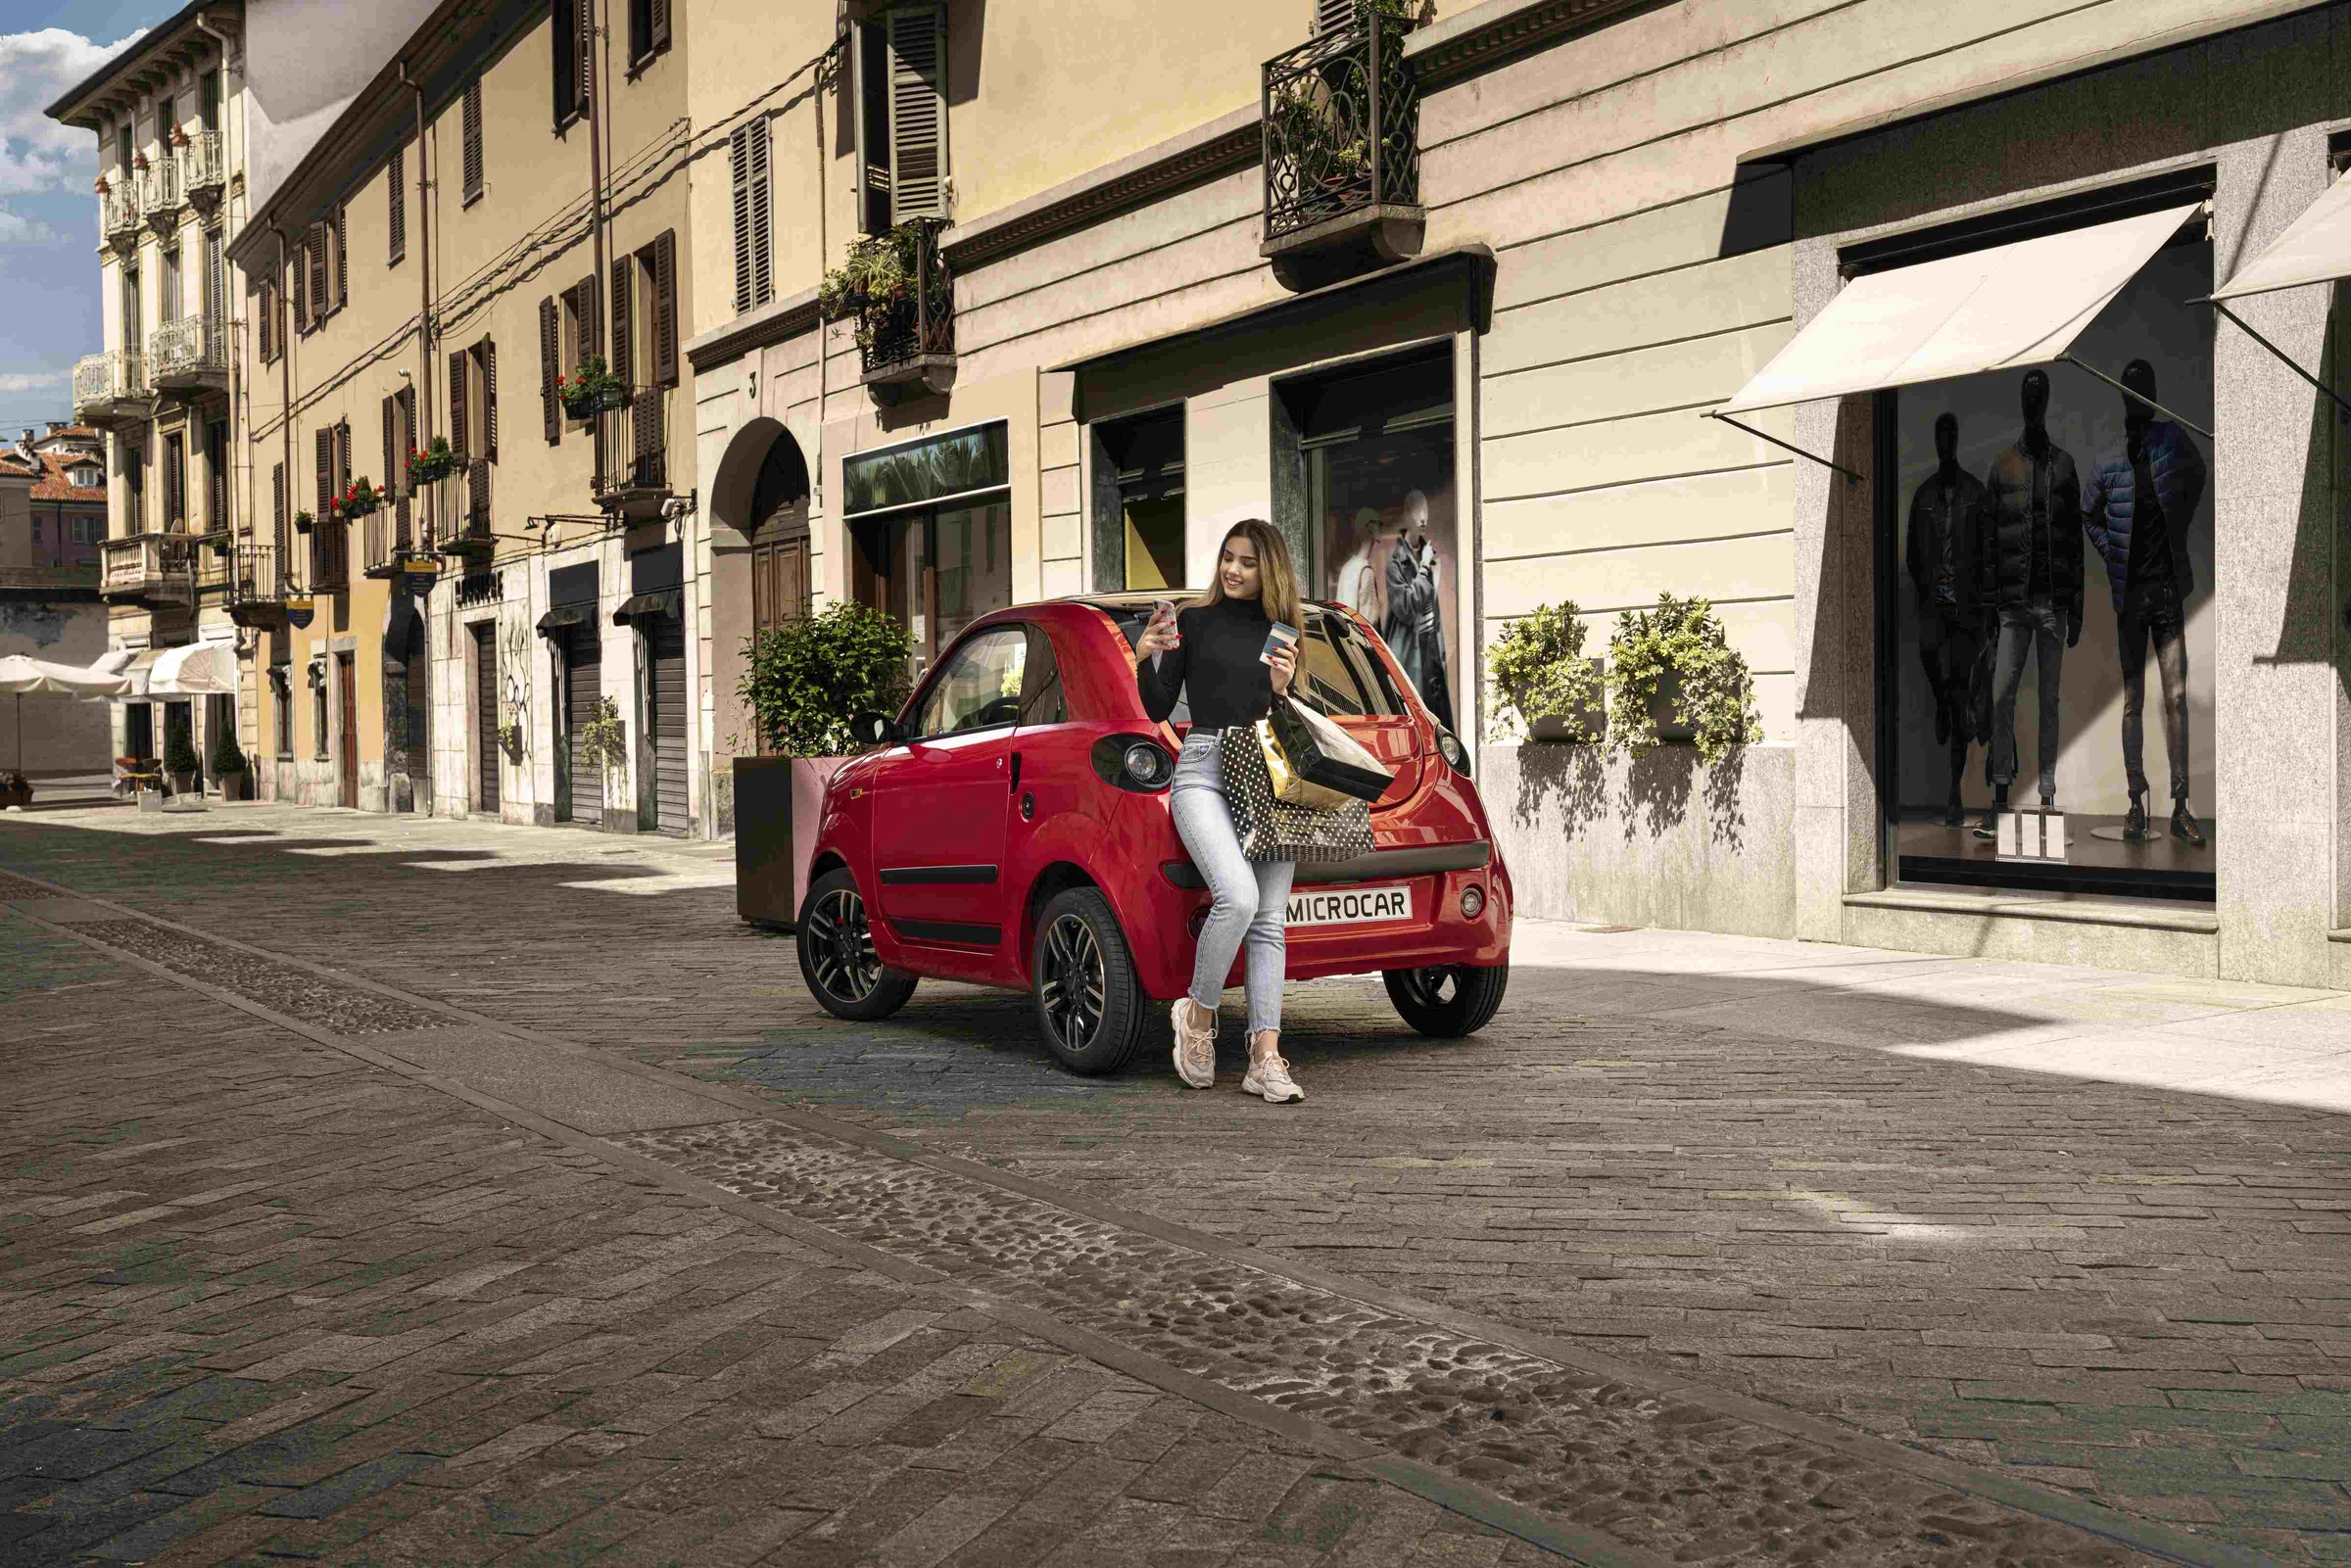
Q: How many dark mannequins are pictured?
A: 3